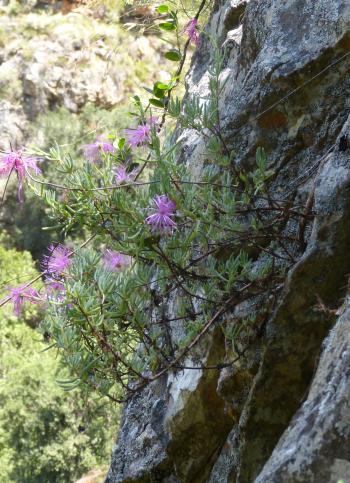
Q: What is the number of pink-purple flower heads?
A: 10